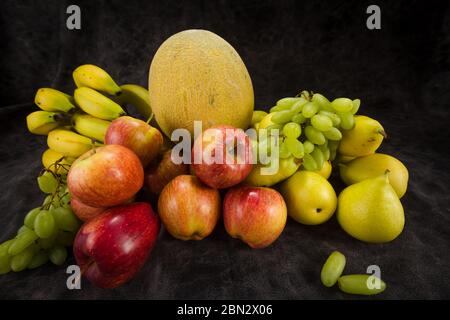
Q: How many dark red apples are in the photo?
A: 1